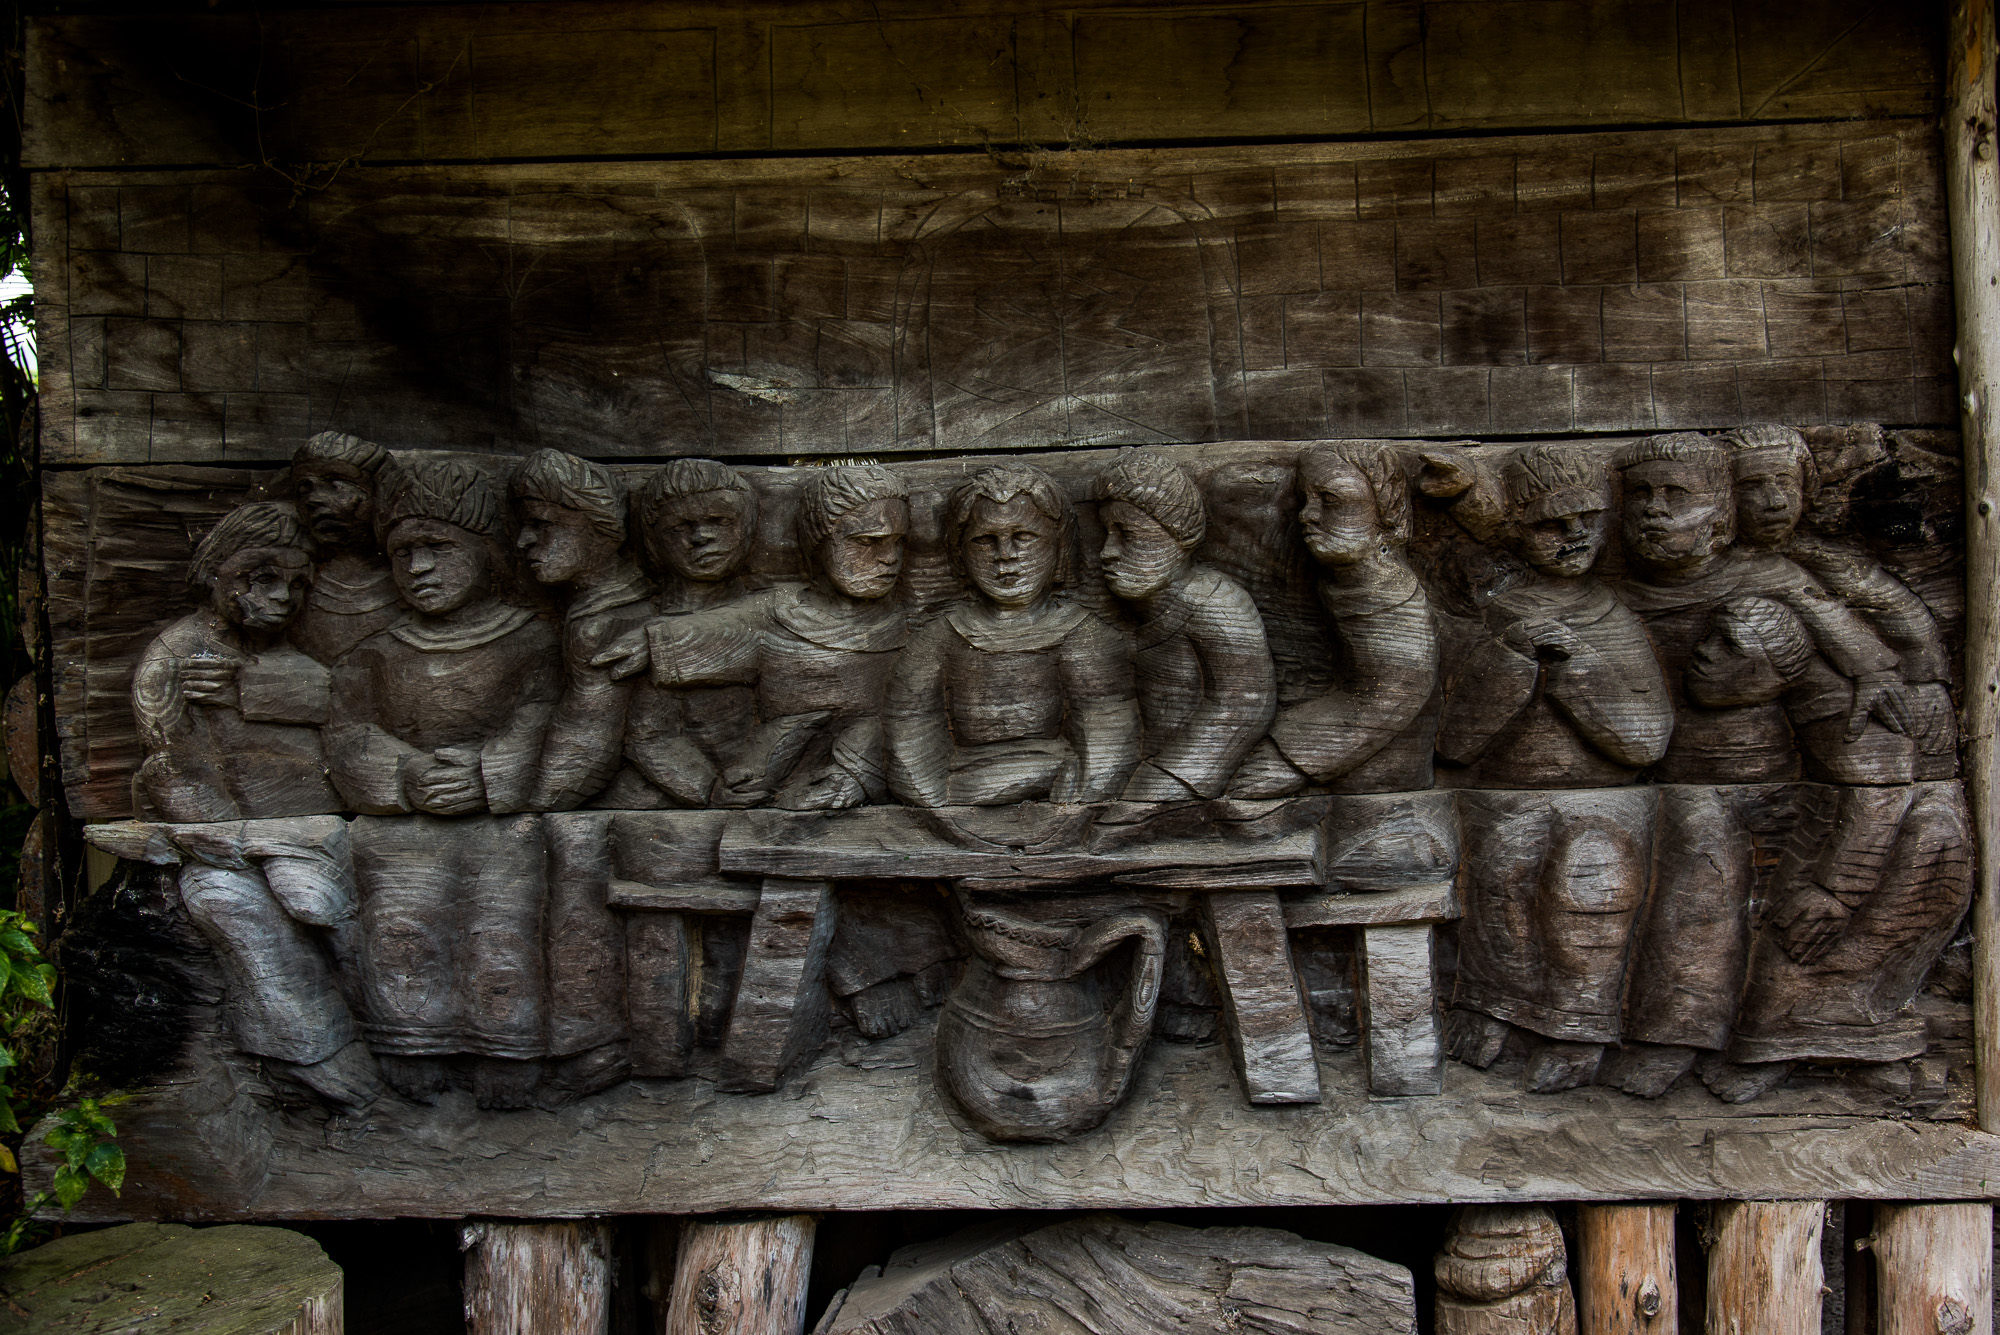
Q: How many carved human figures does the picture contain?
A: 13